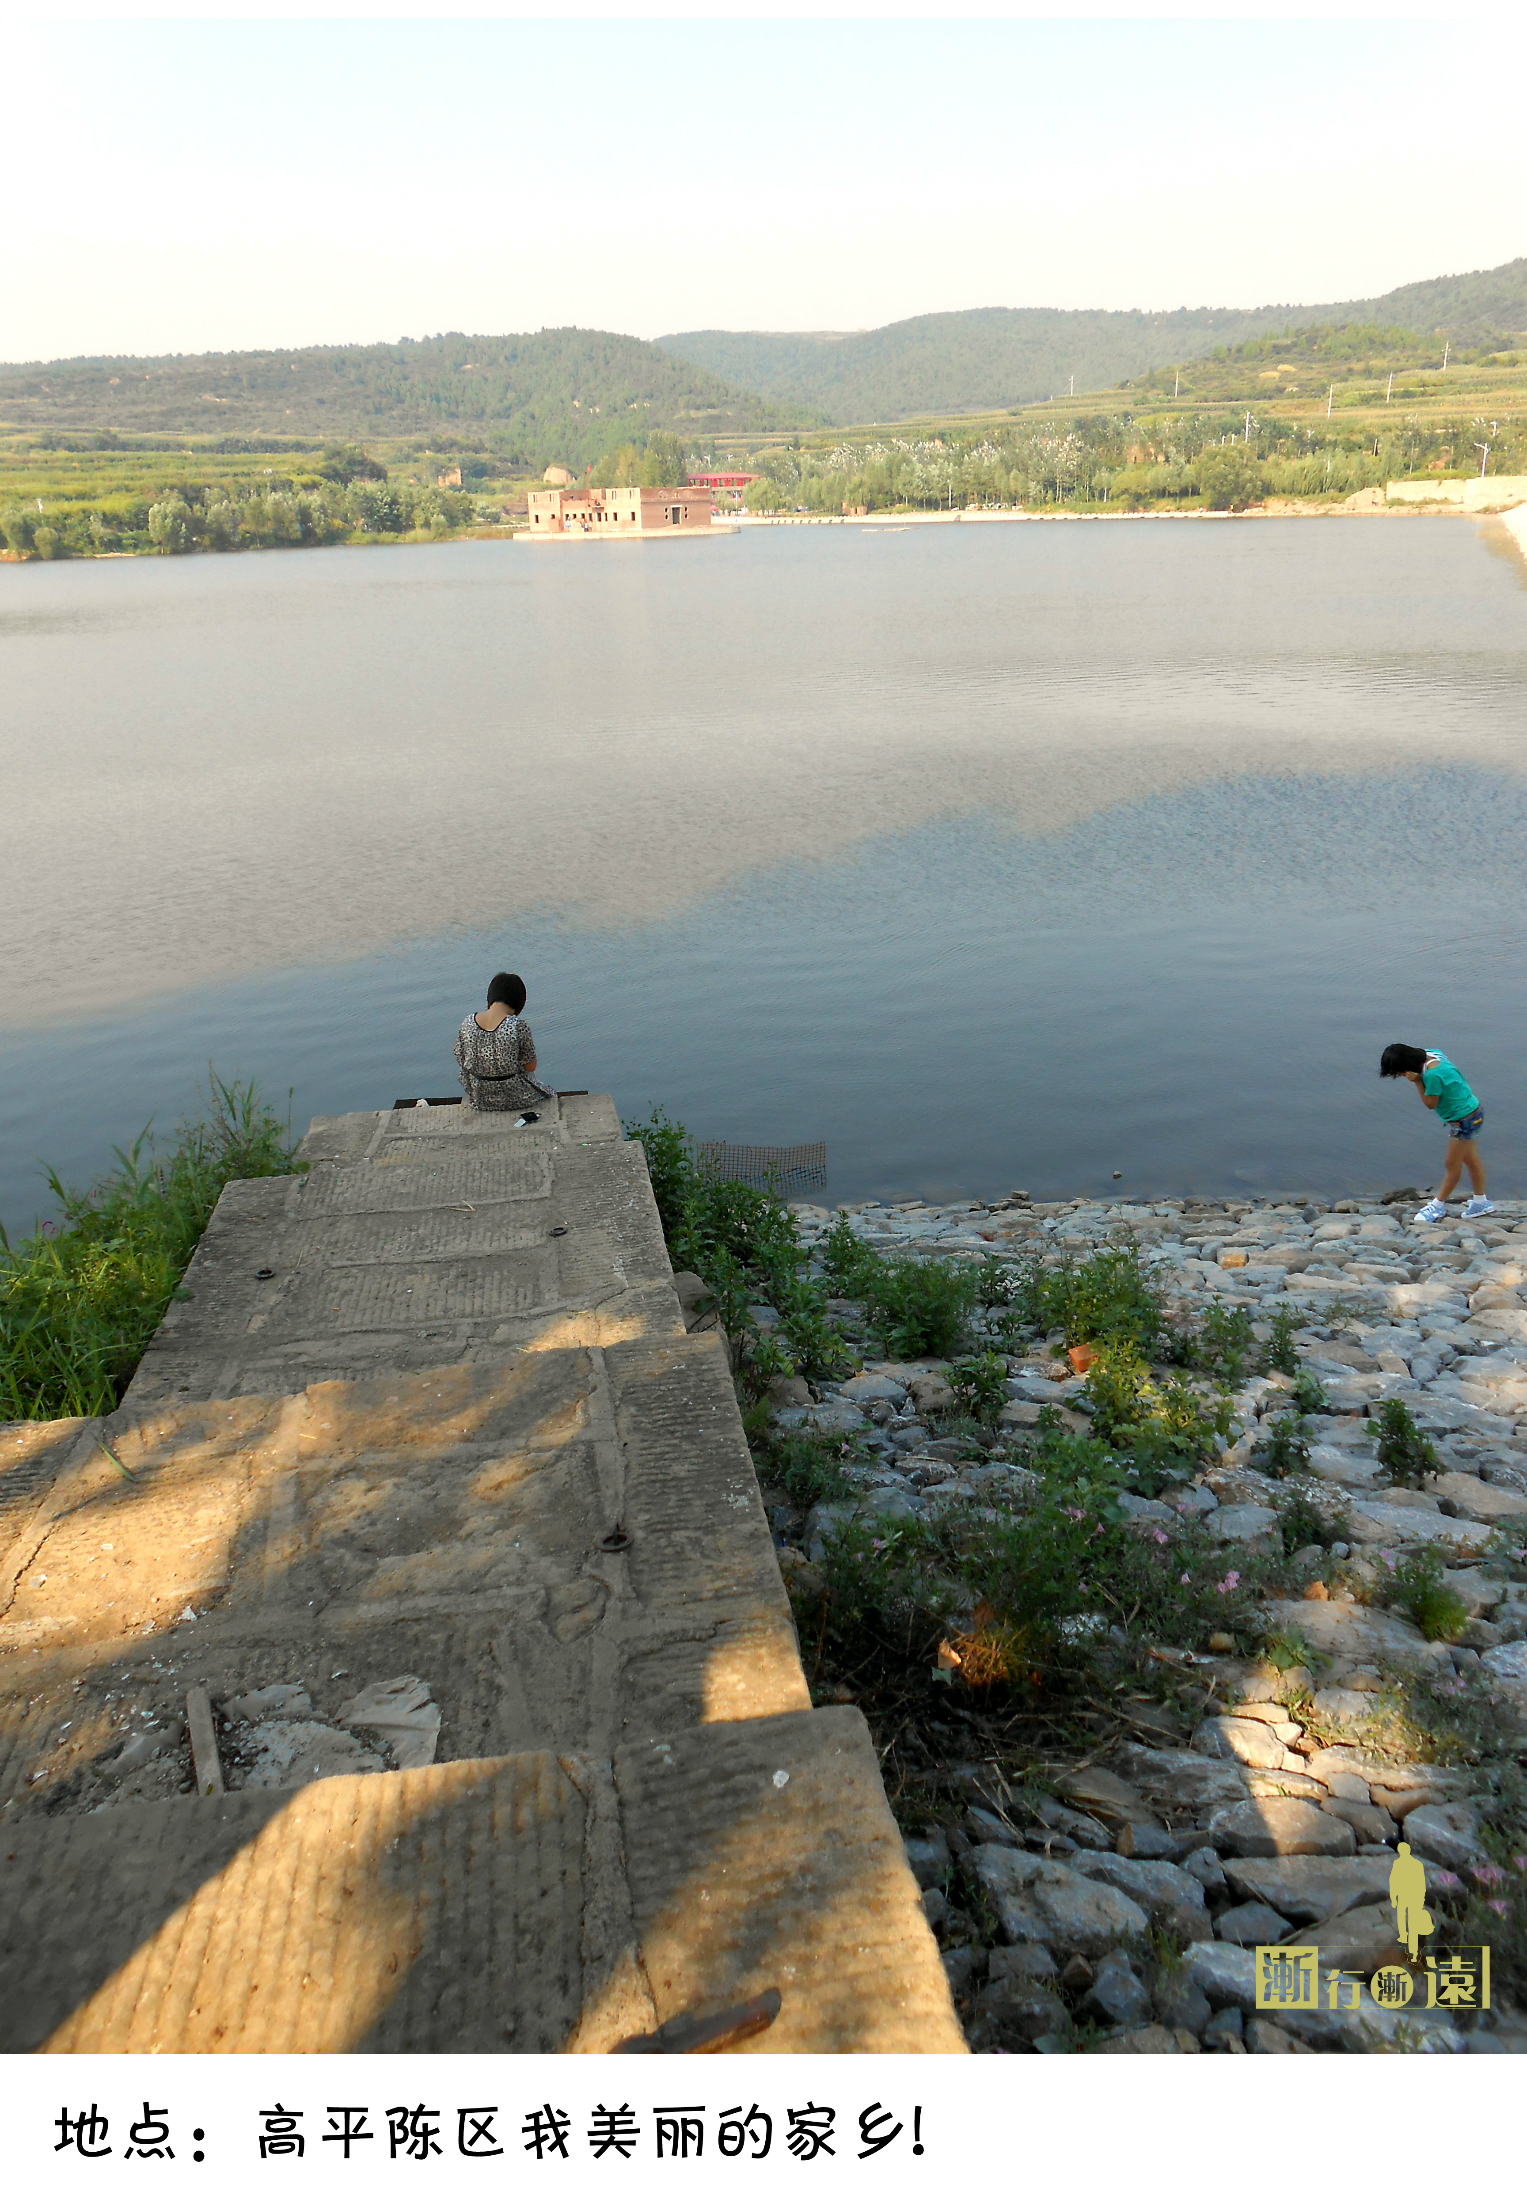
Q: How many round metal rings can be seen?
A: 3